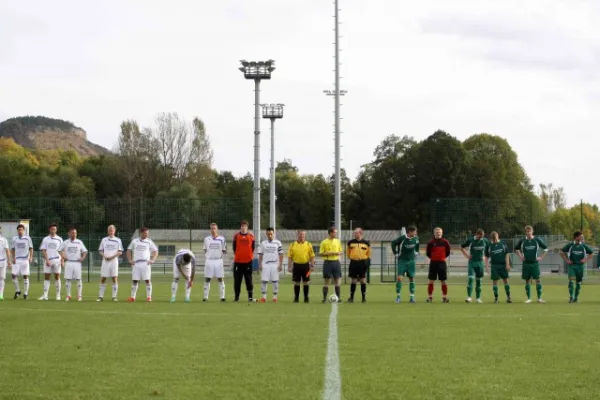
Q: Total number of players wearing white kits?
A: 9